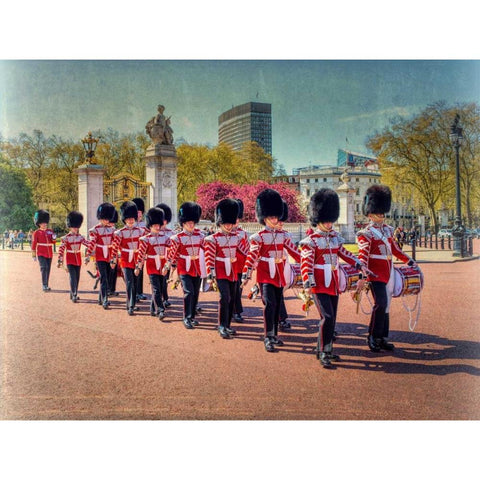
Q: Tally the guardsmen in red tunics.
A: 15